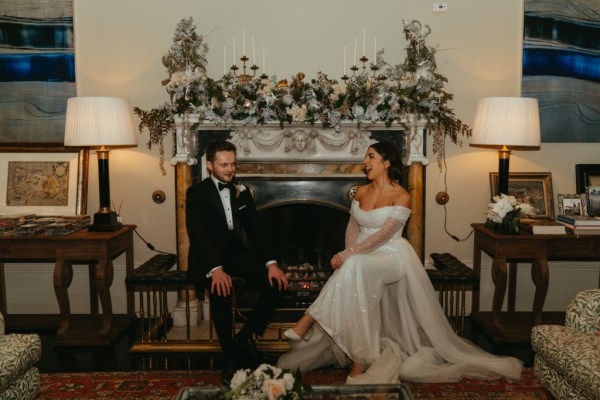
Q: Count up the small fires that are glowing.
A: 1